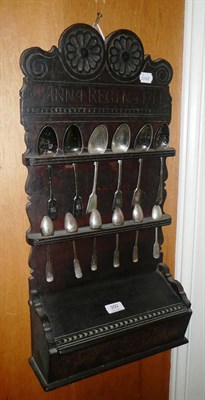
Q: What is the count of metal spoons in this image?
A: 12